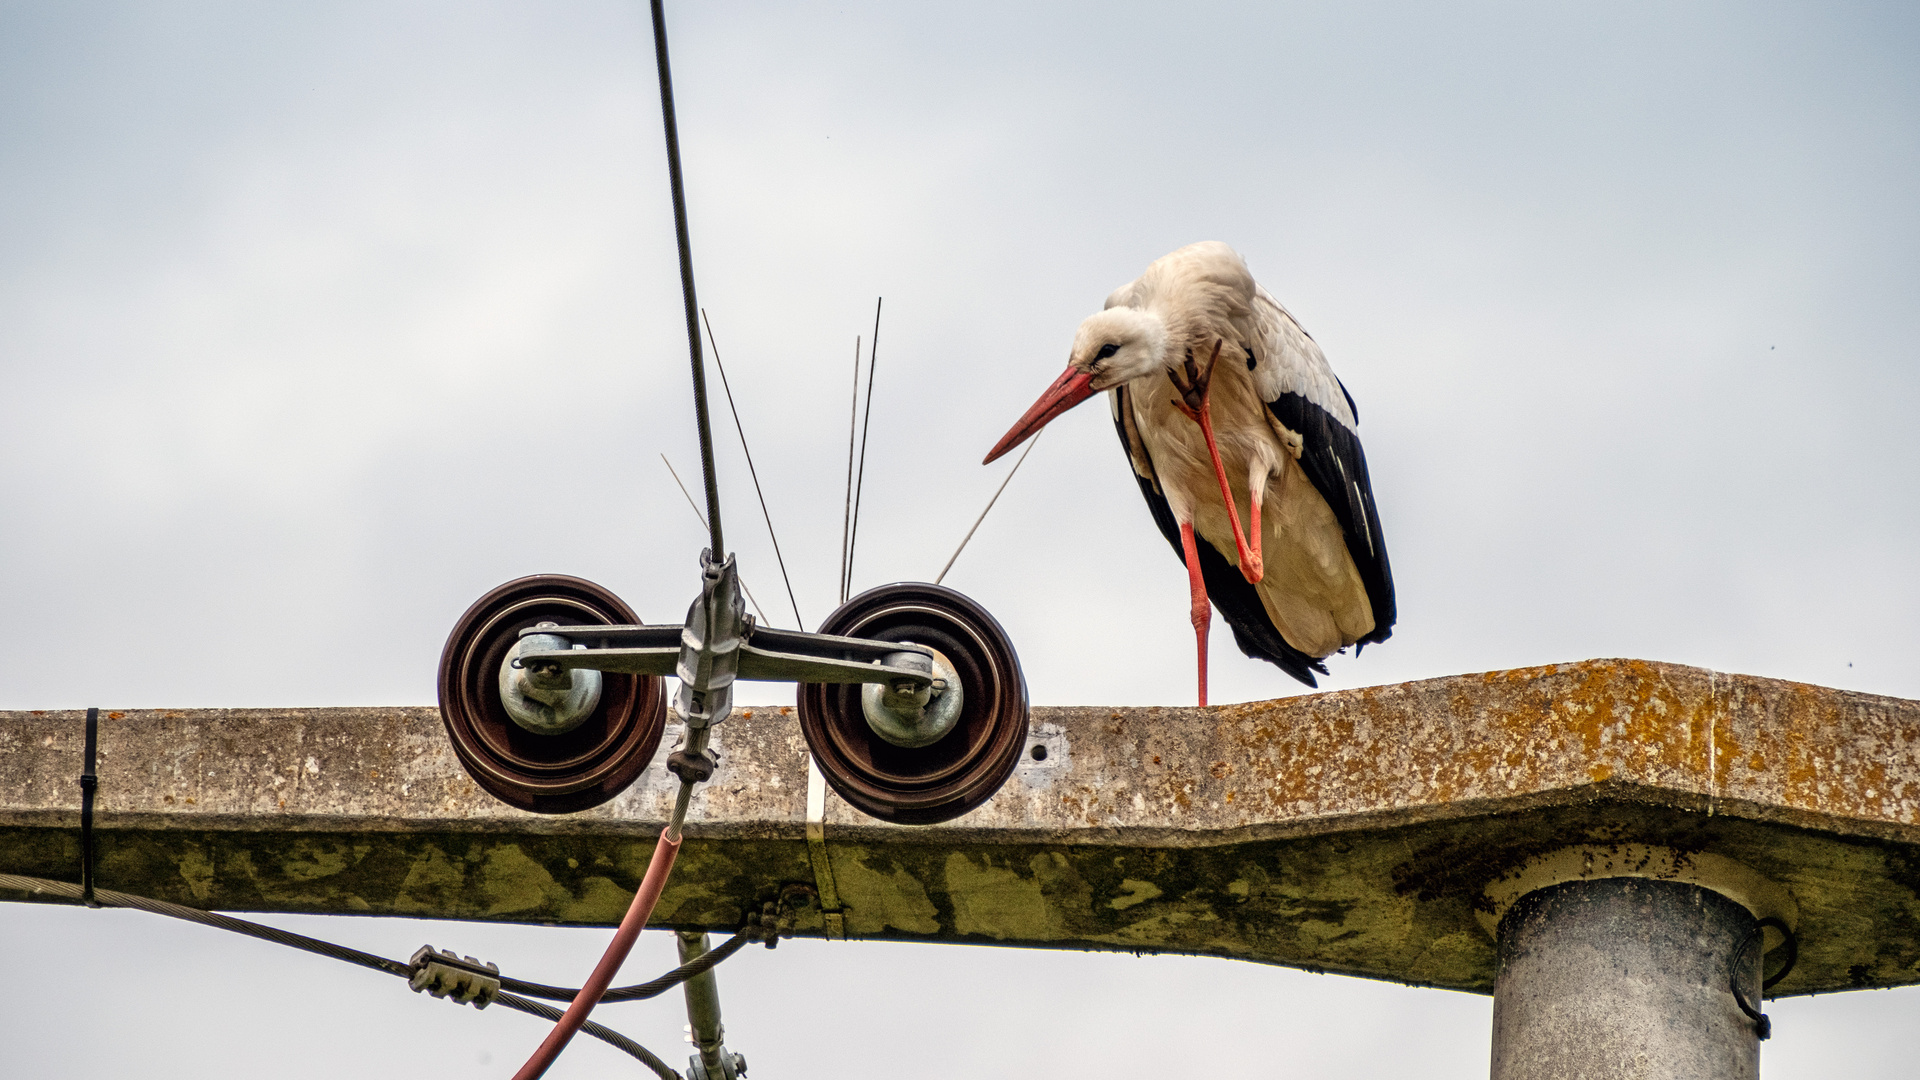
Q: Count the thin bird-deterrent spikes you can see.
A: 5